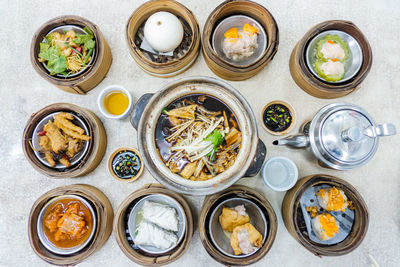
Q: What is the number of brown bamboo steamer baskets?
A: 9